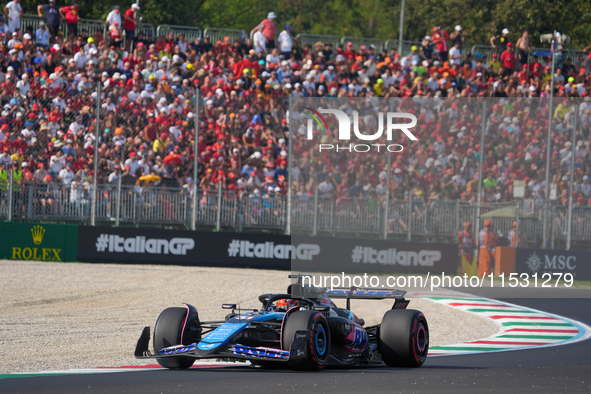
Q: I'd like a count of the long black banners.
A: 1